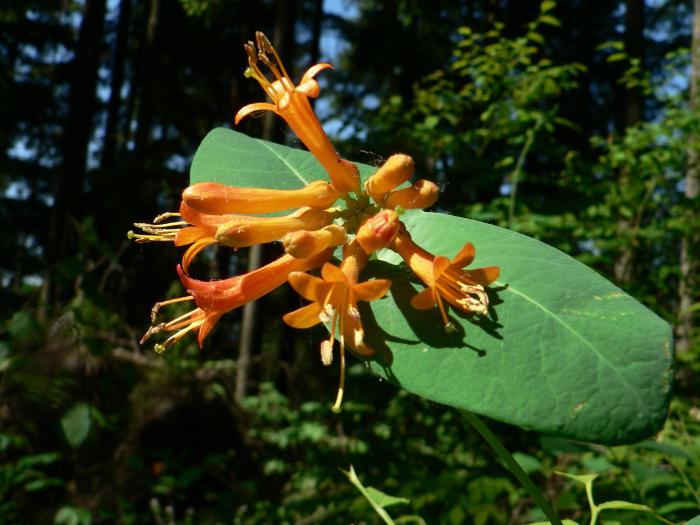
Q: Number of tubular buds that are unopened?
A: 6